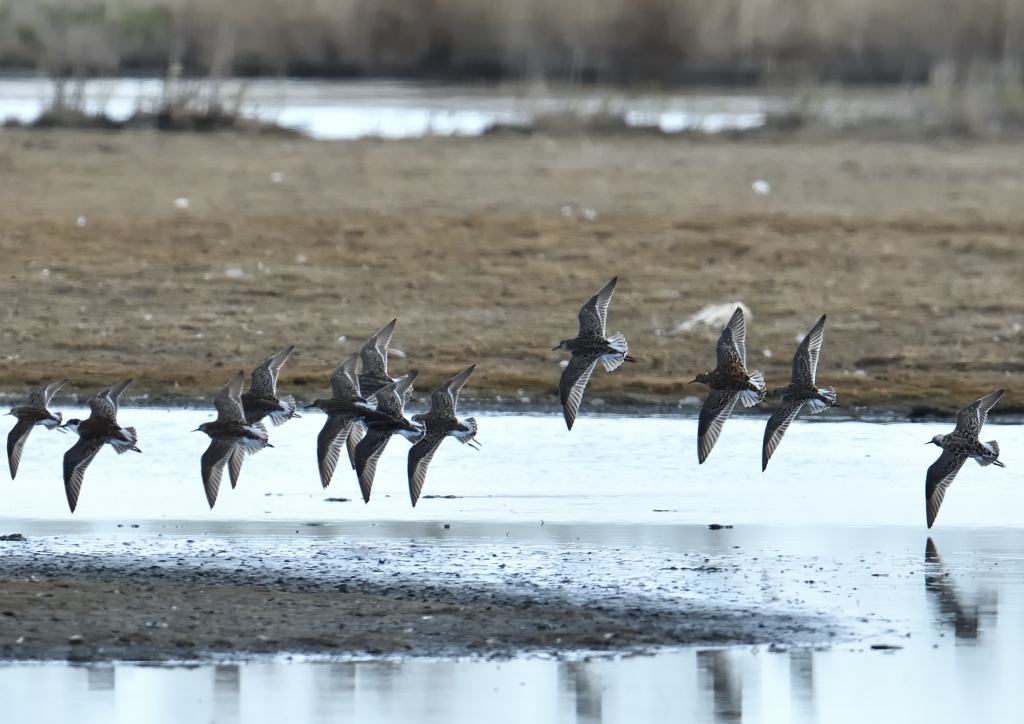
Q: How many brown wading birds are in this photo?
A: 12